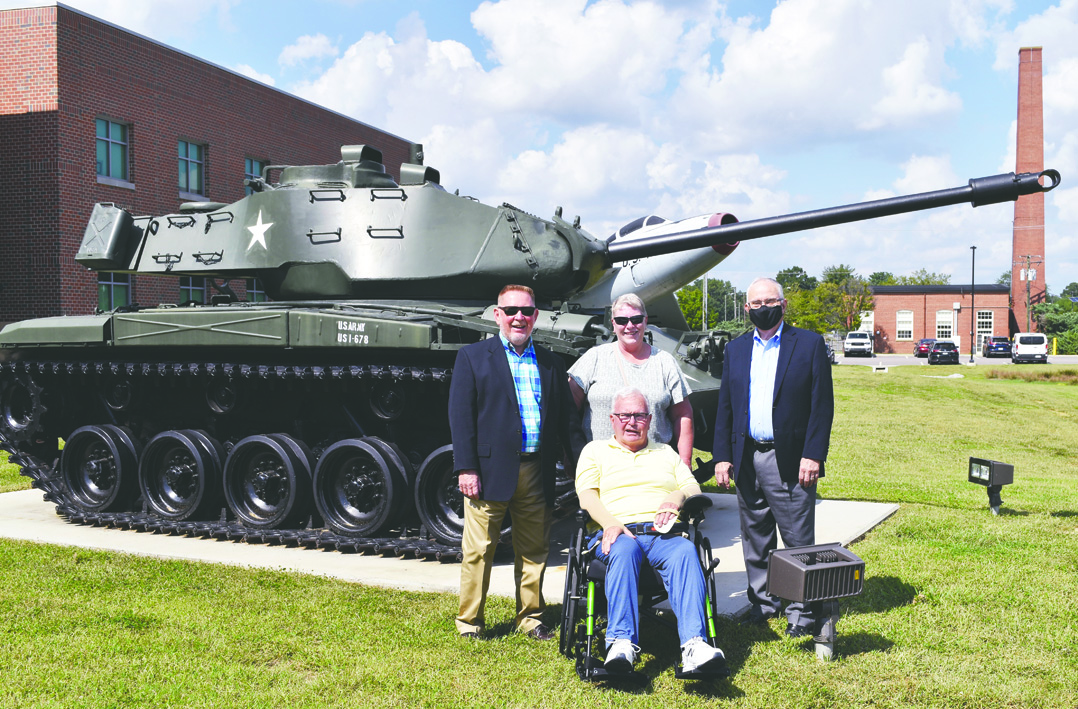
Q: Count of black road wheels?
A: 5